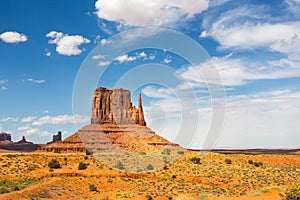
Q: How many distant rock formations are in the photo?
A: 3